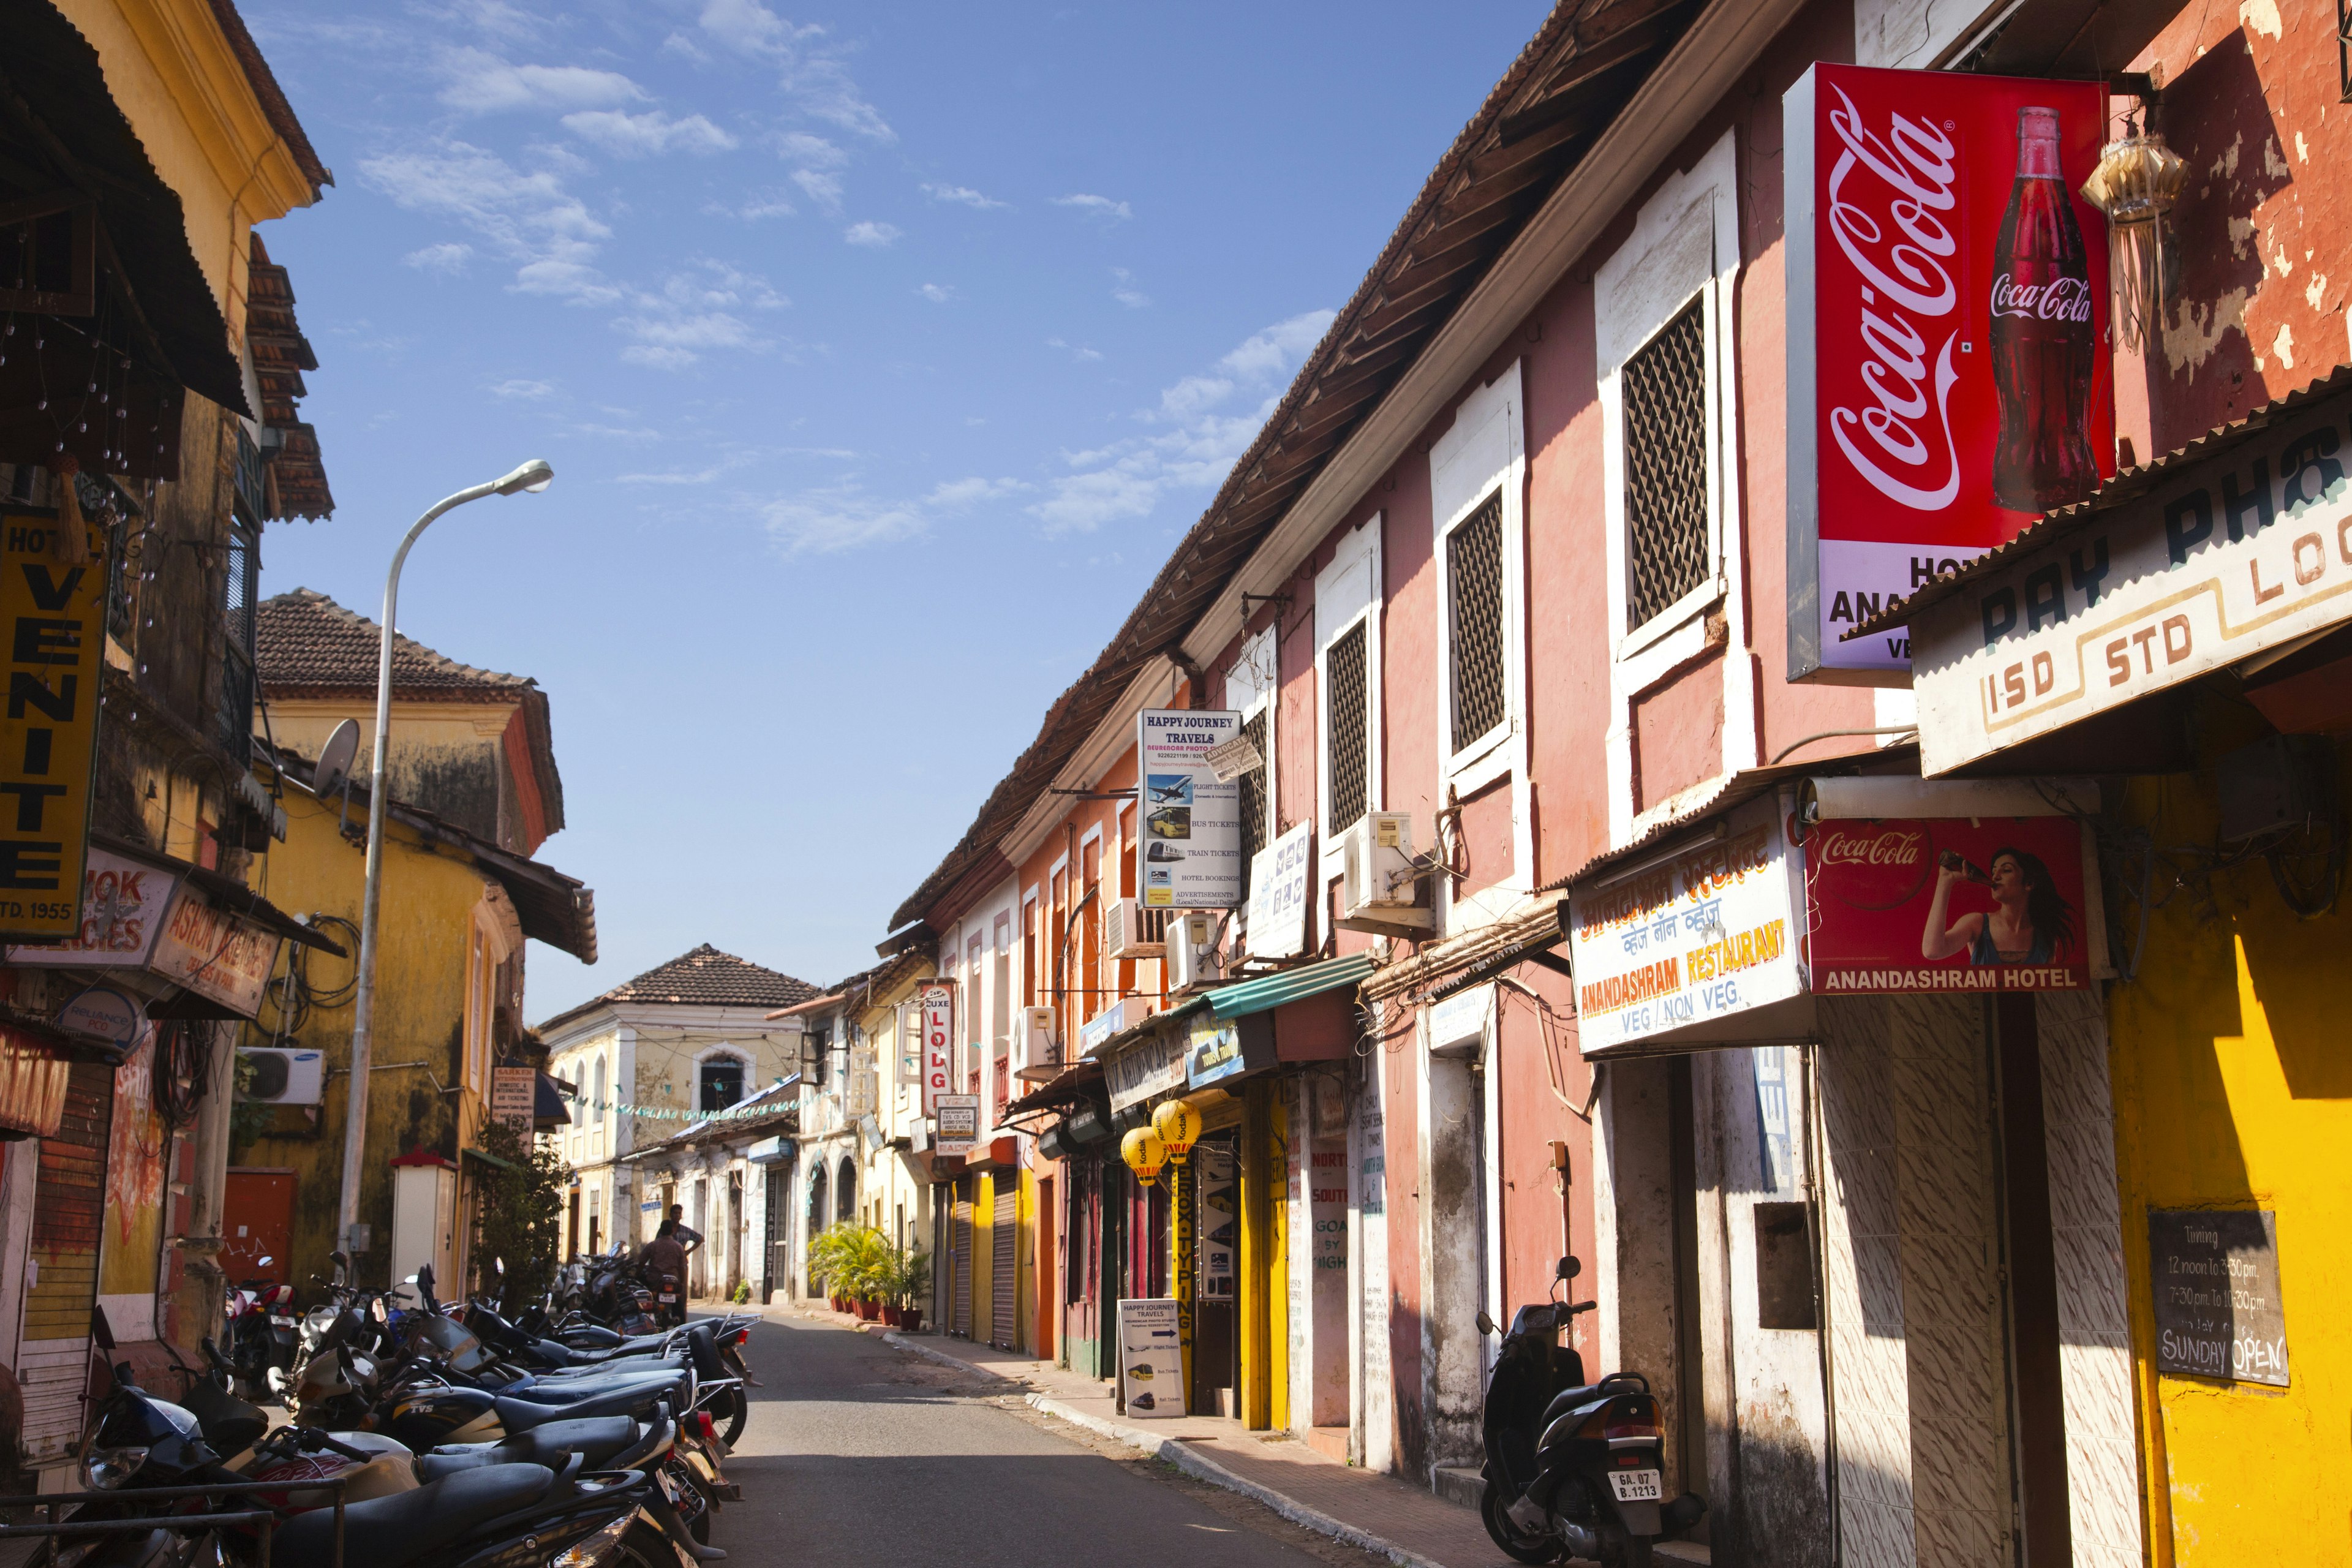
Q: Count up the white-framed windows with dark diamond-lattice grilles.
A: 4